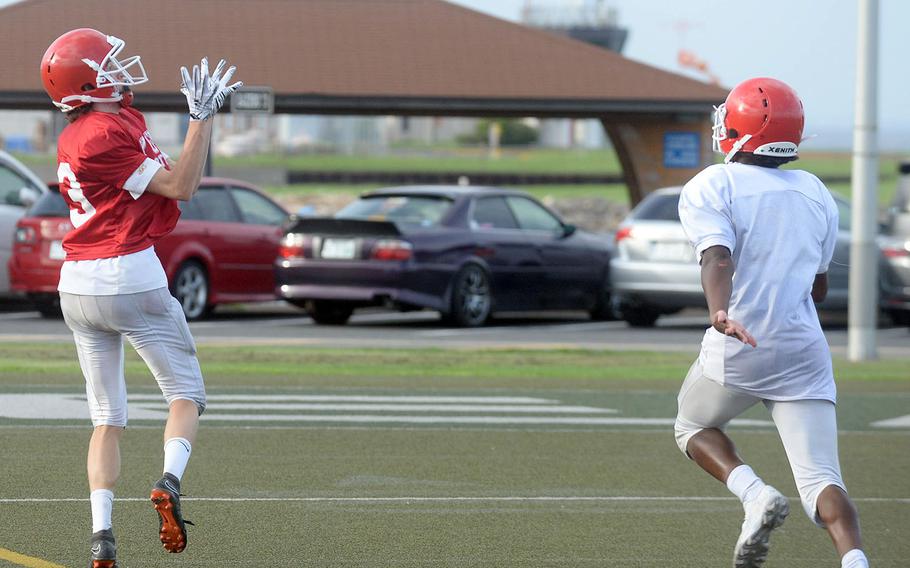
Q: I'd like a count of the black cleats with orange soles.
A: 2